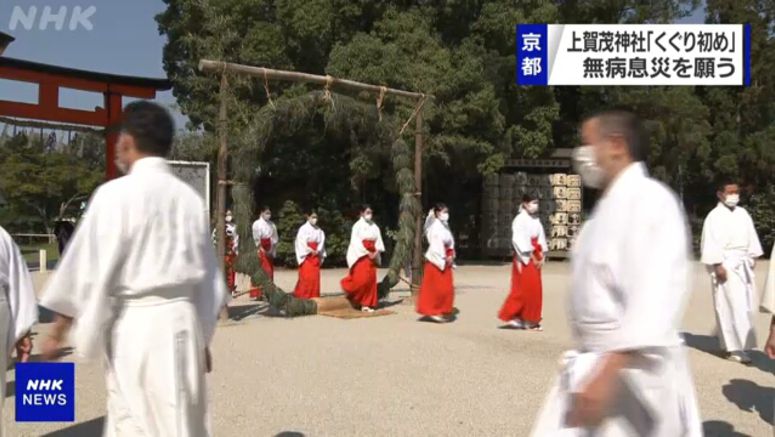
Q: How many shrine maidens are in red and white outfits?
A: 6